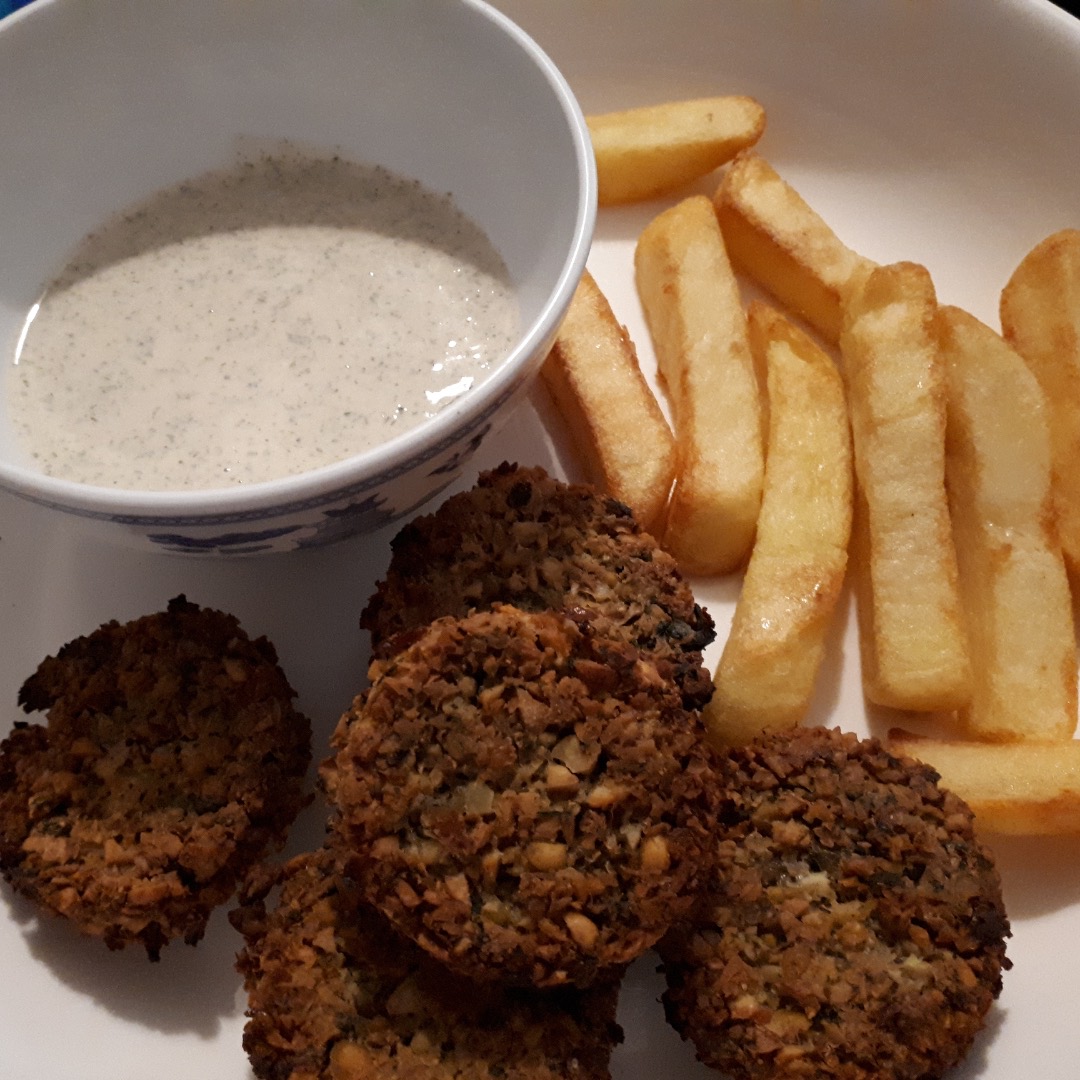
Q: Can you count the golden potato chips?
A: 9